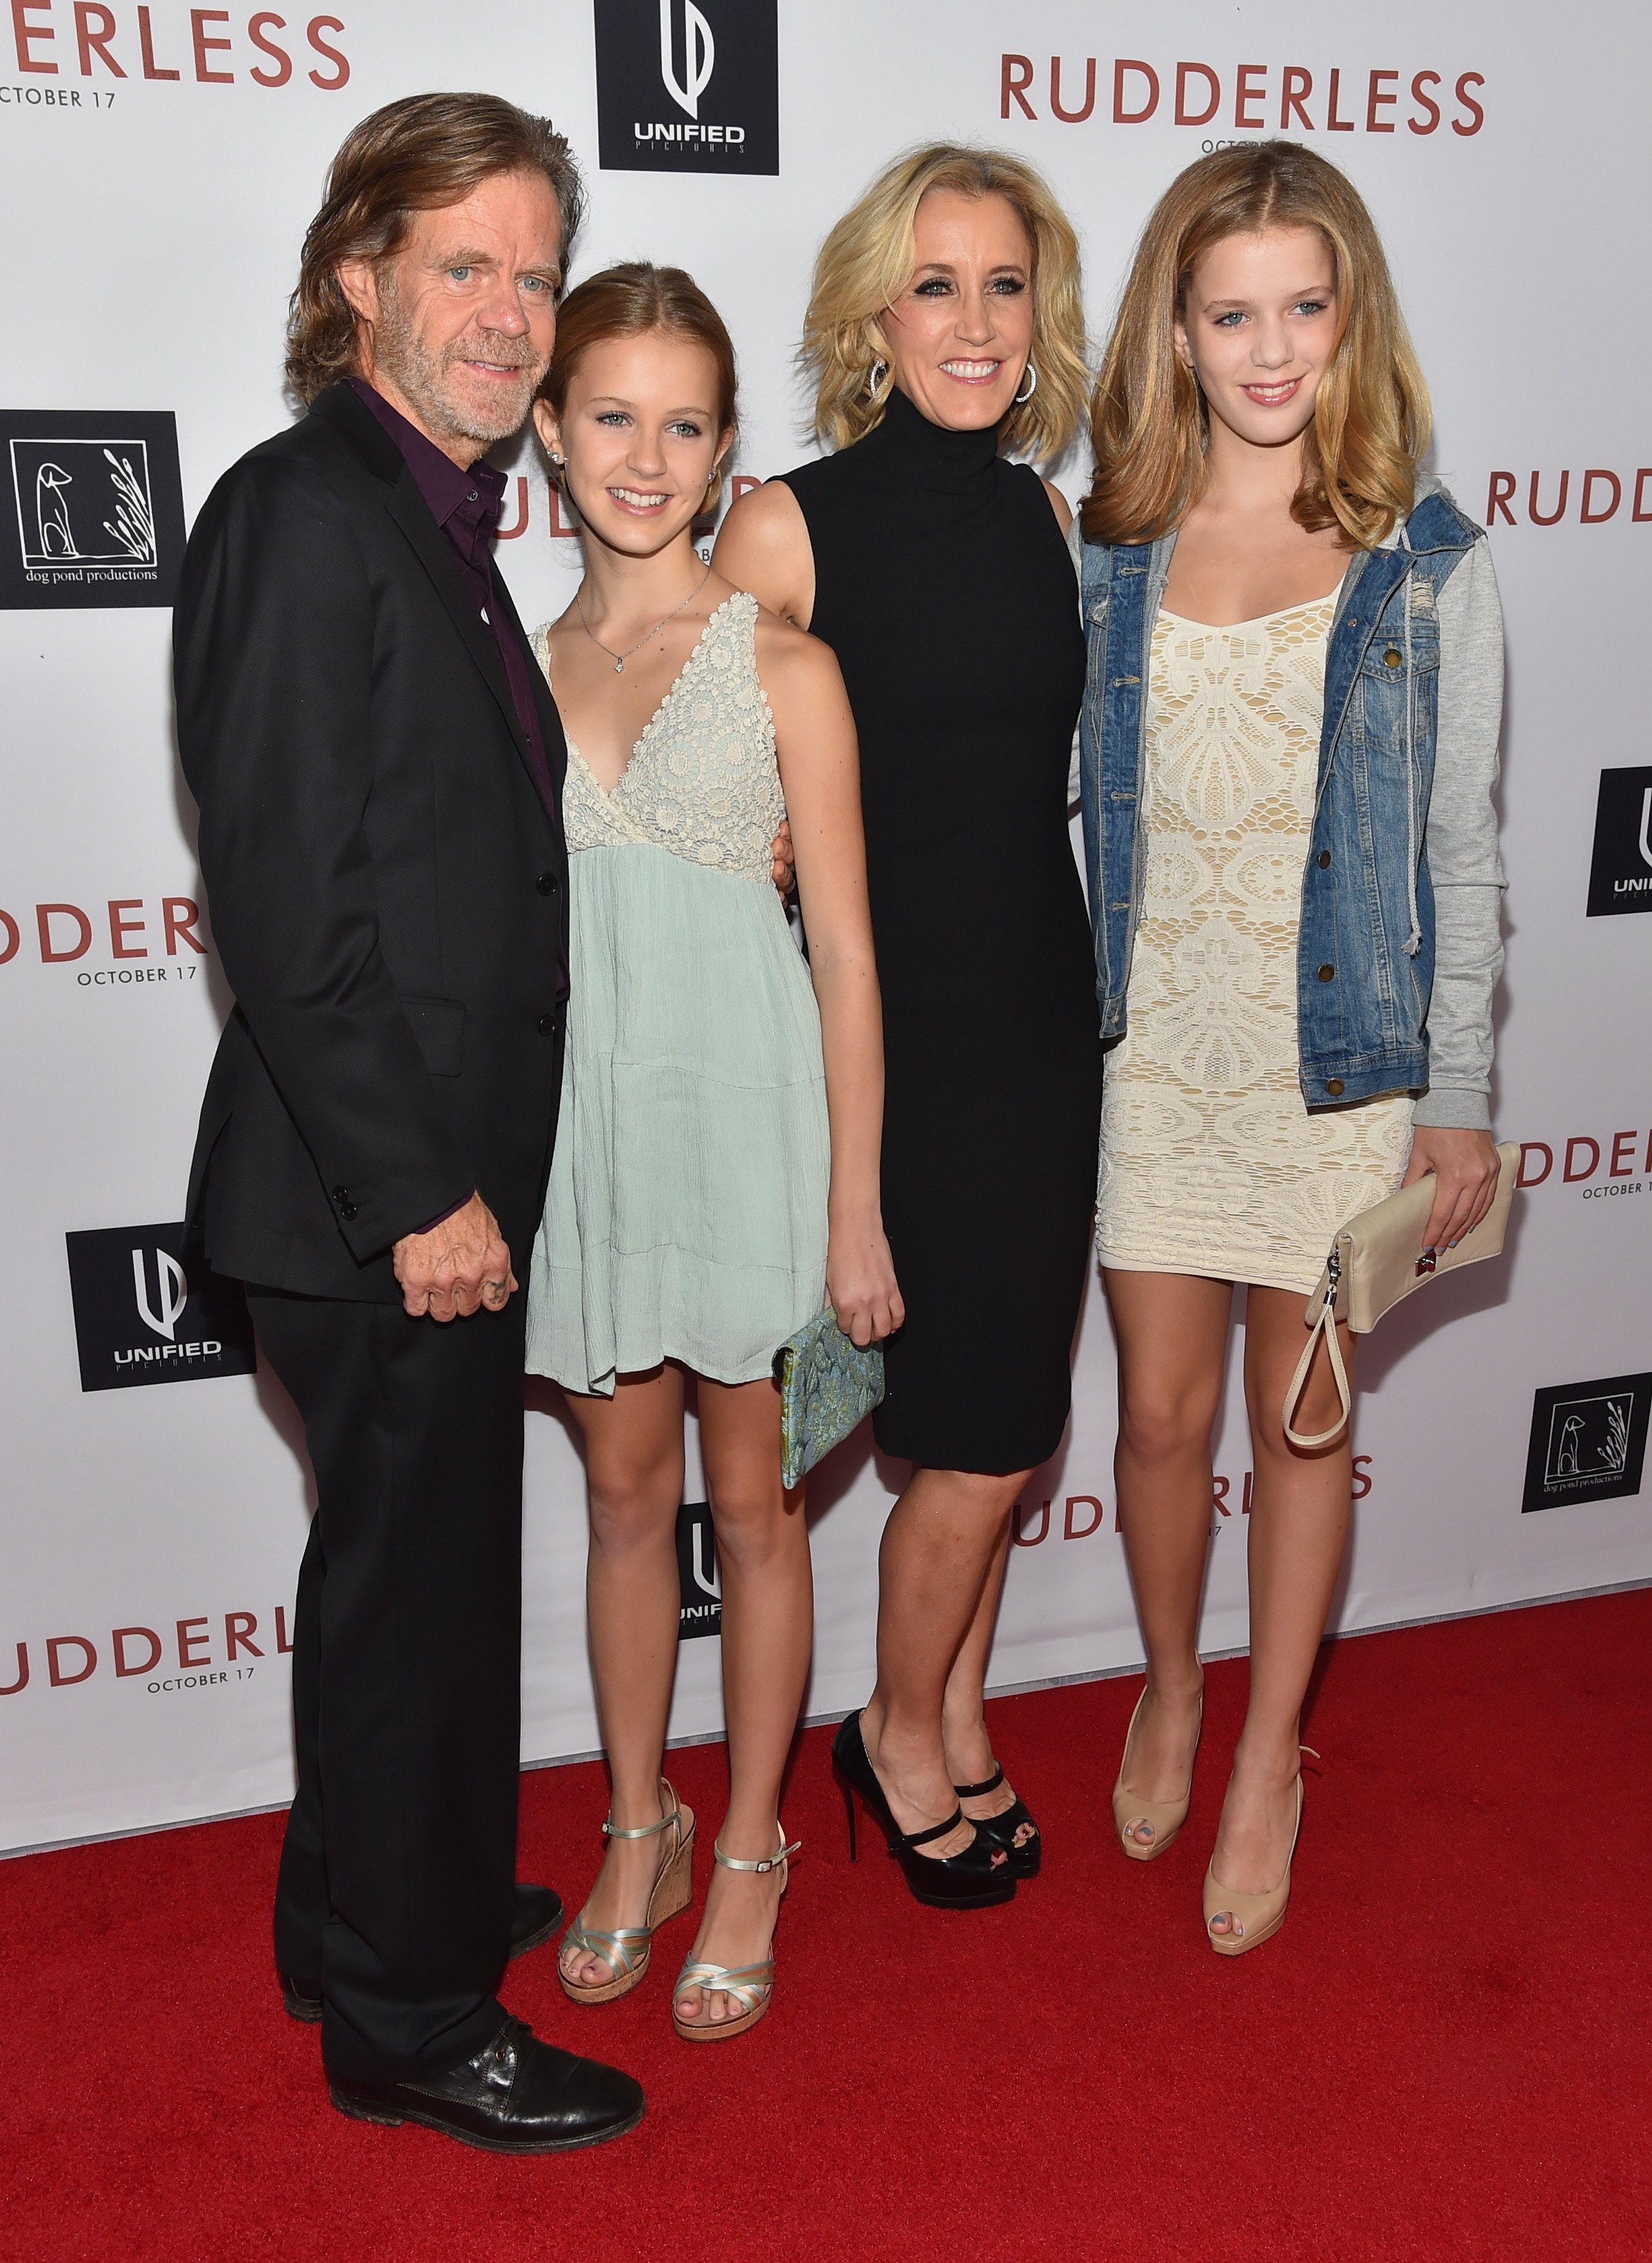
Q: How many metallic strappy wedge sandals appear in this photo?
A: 2